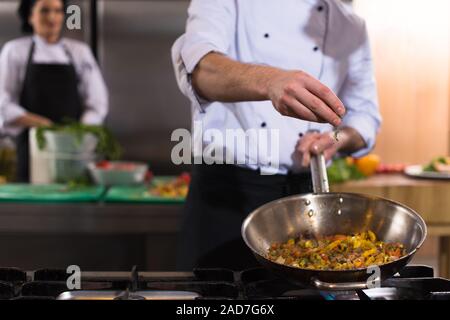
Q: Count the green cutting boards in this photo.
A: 2